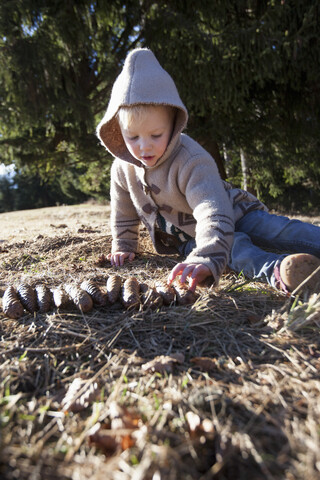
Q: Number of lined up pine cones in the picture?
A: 11